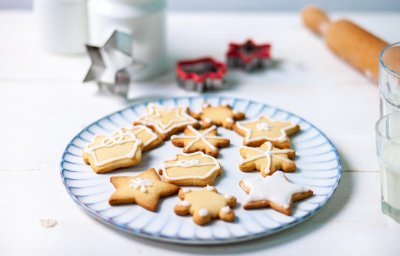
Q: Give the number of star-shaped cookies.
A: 4